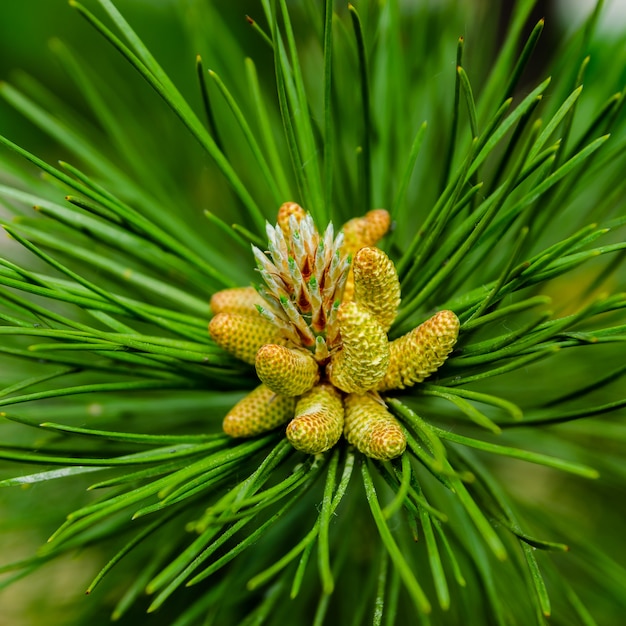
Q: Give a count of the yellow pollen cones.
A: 11